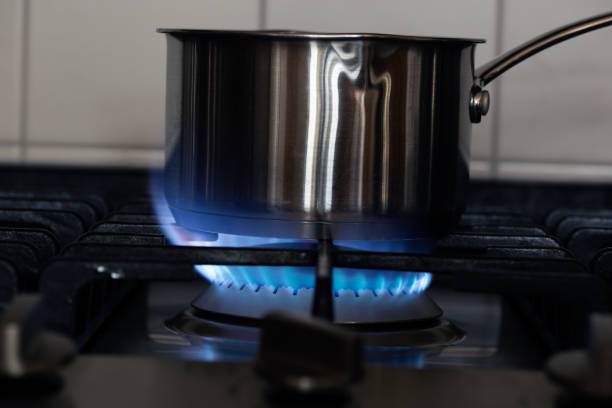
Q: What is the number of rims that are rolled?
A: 1